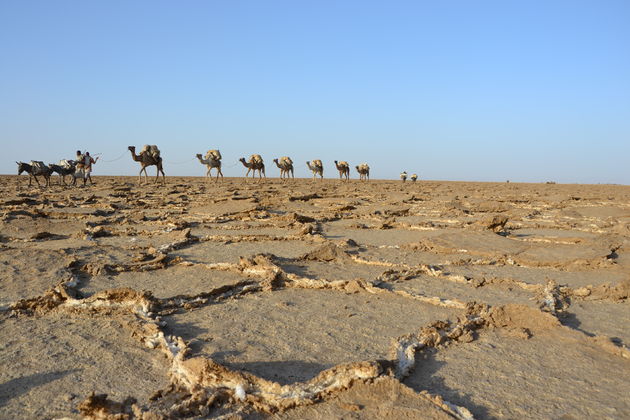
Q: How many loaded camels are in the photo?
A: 7